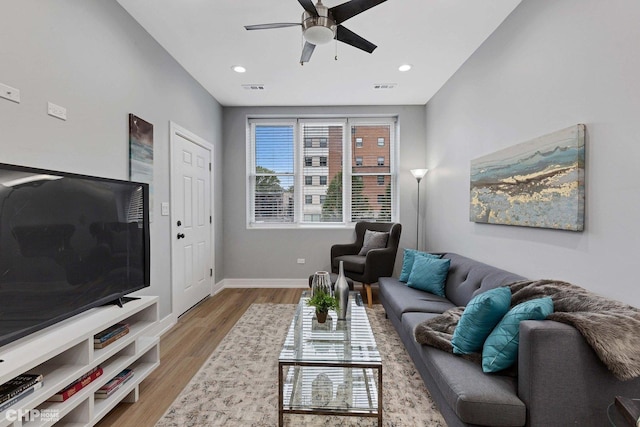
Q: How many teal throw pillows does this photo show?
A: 4